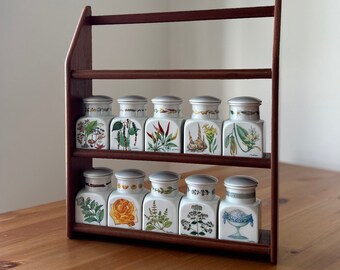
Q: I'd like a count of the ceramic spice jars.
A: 10